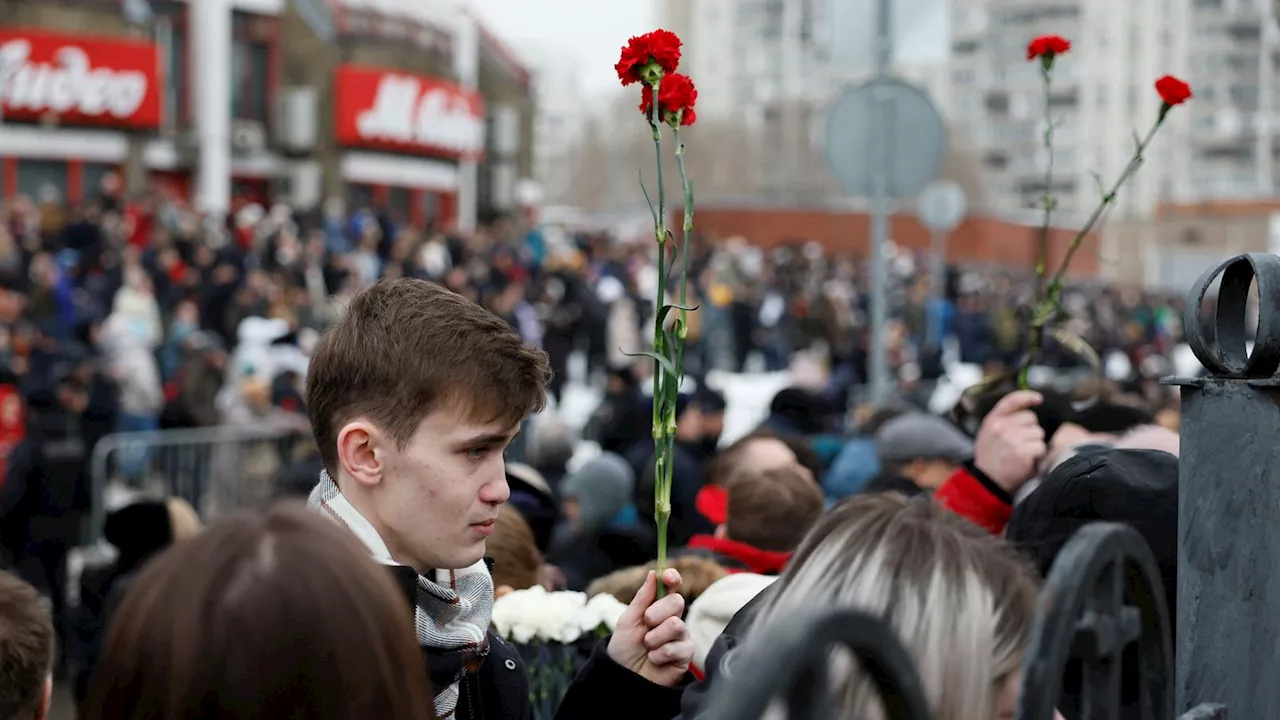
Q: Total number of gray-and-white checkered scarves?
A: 1